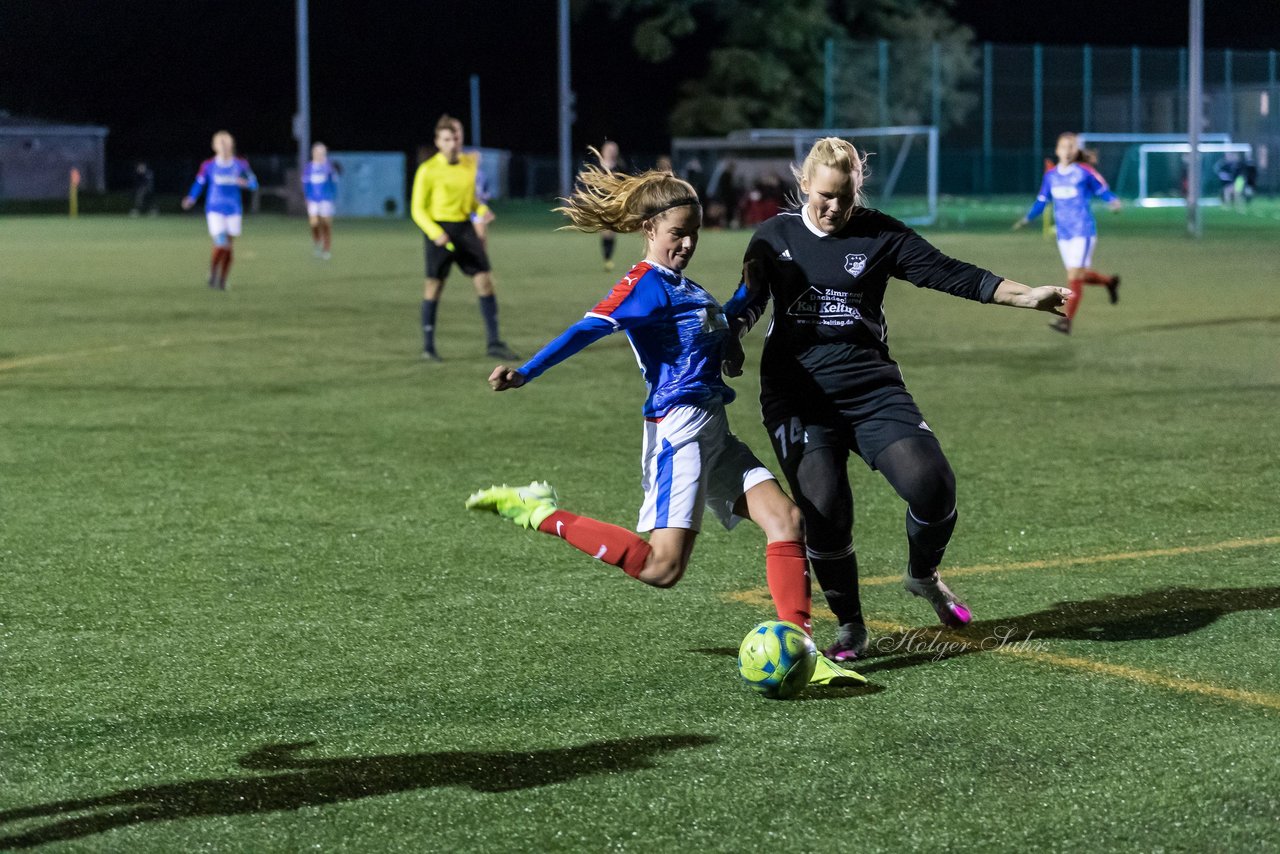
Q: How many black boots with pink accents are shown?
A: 2